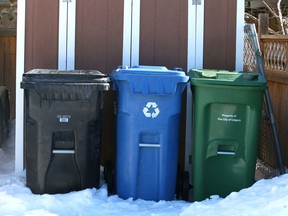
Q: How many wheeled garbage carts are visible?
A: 3